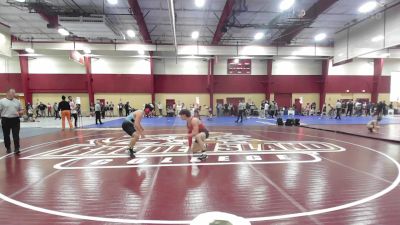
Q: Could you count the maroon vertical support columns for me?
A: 7